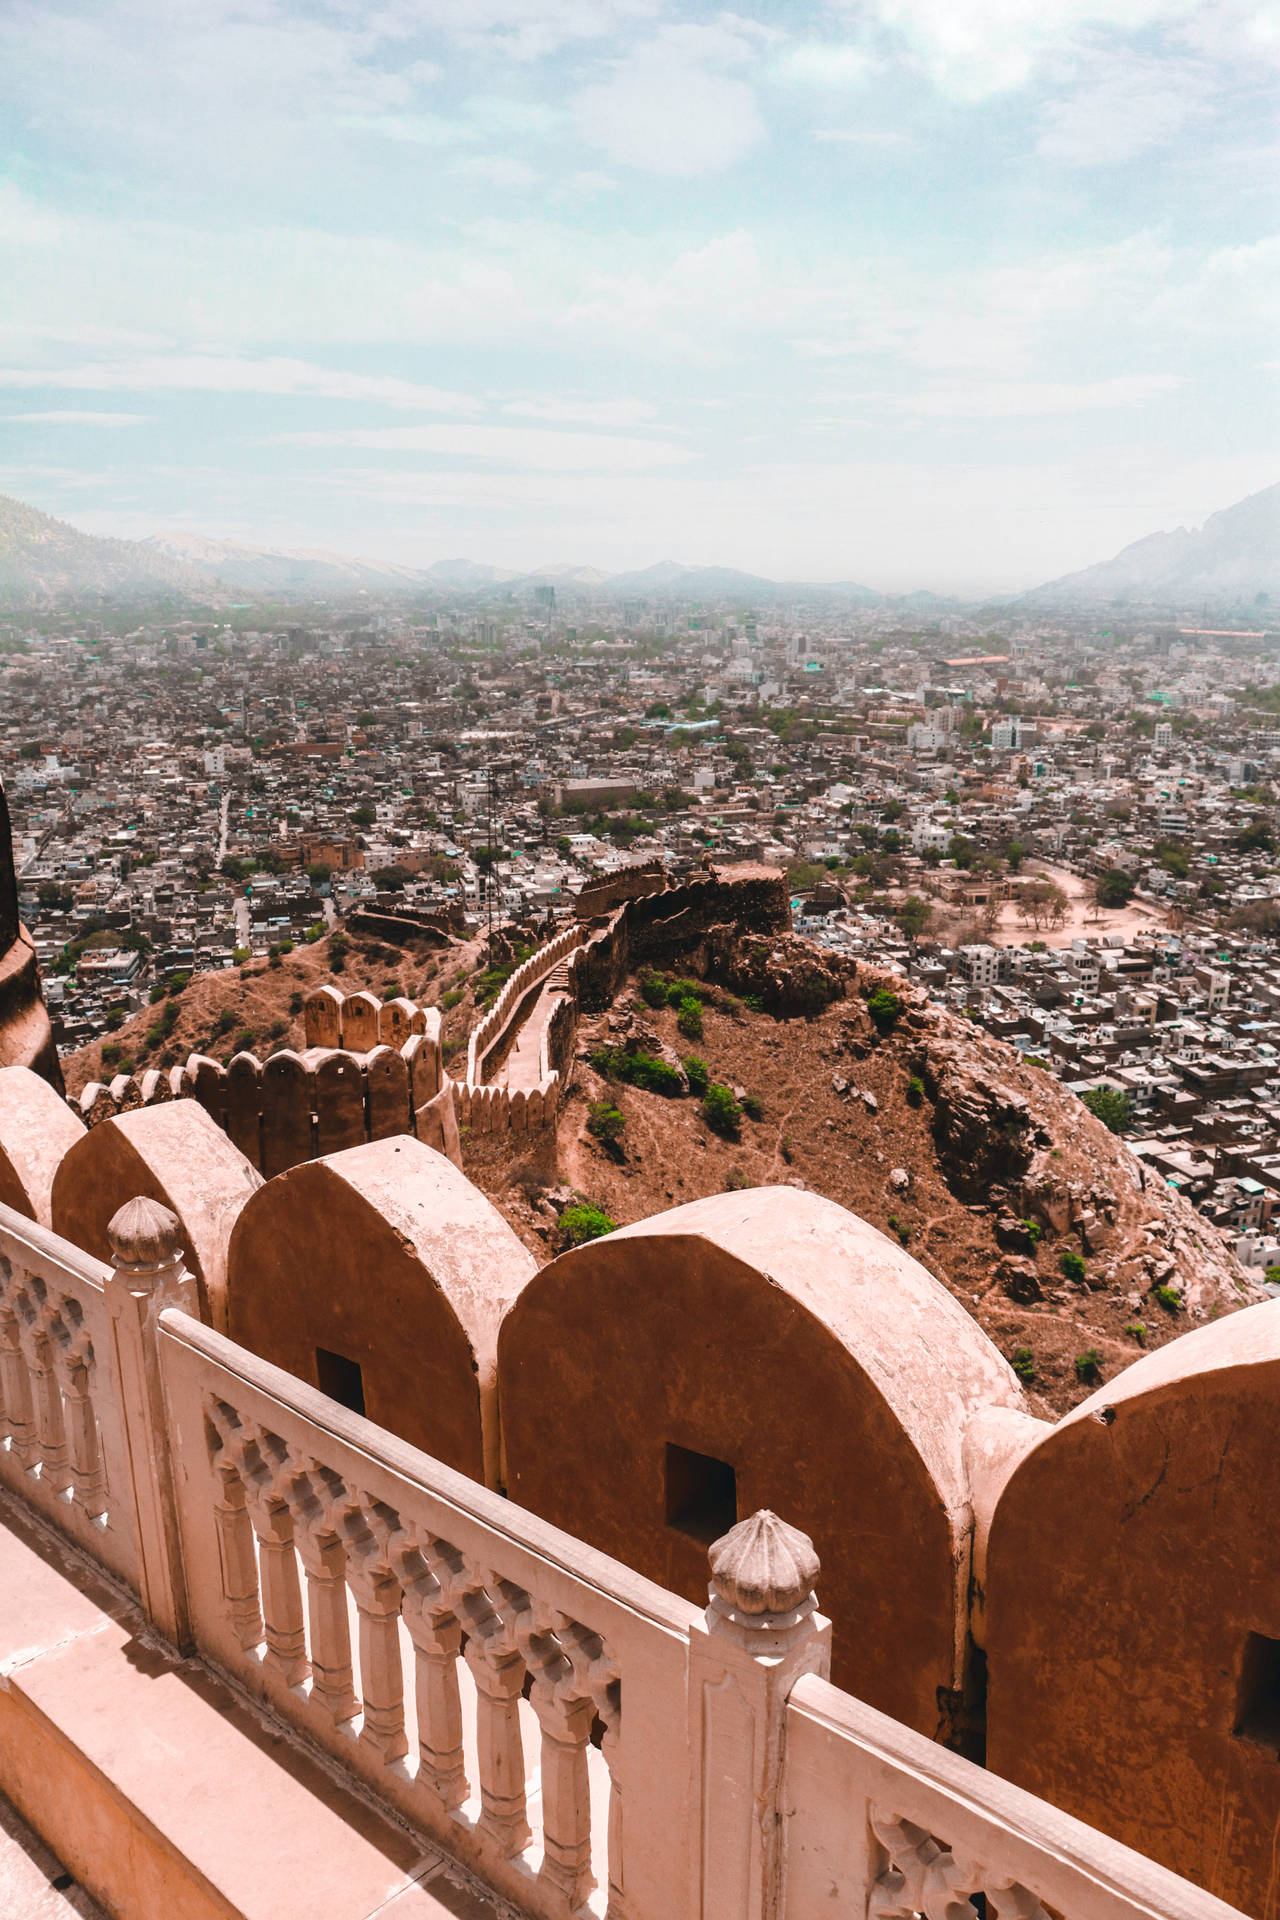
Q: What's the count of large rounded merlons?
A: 5